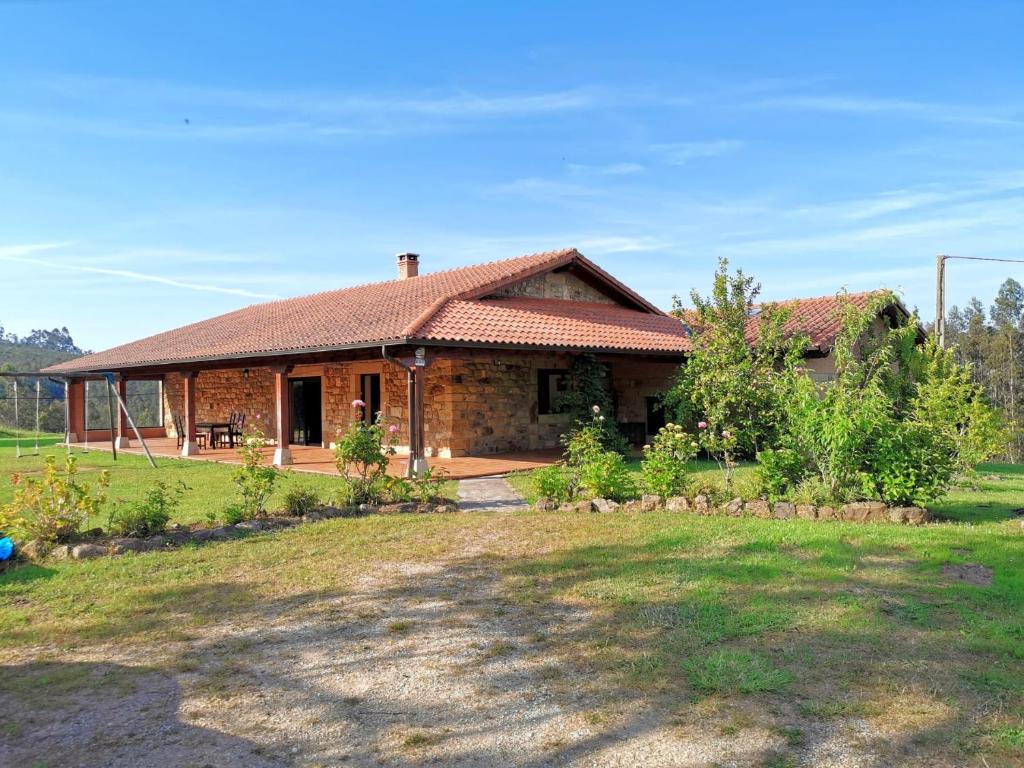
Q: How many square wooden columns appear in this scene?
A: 5